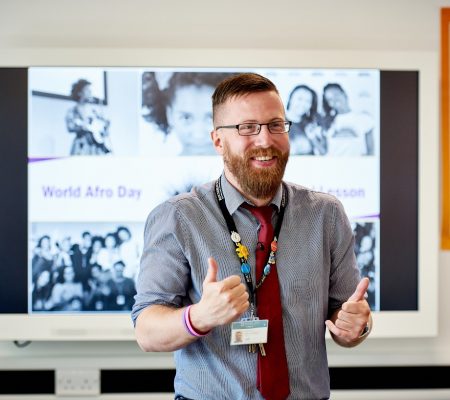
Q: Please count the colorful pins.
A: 6